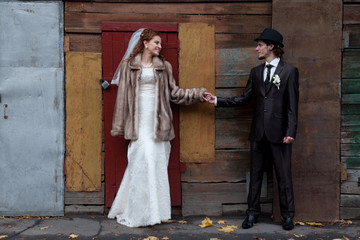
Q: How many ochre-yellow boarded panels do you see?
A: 2